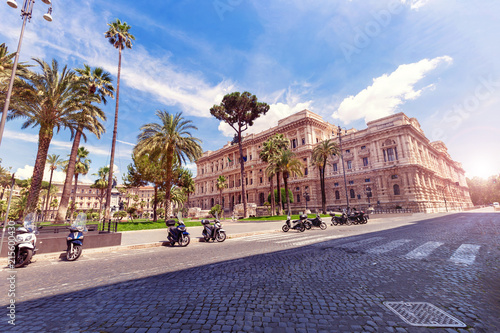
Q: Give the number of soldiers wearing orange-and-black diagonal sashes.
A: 0